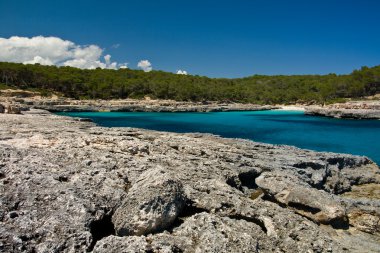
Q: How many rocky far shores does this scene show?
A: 2